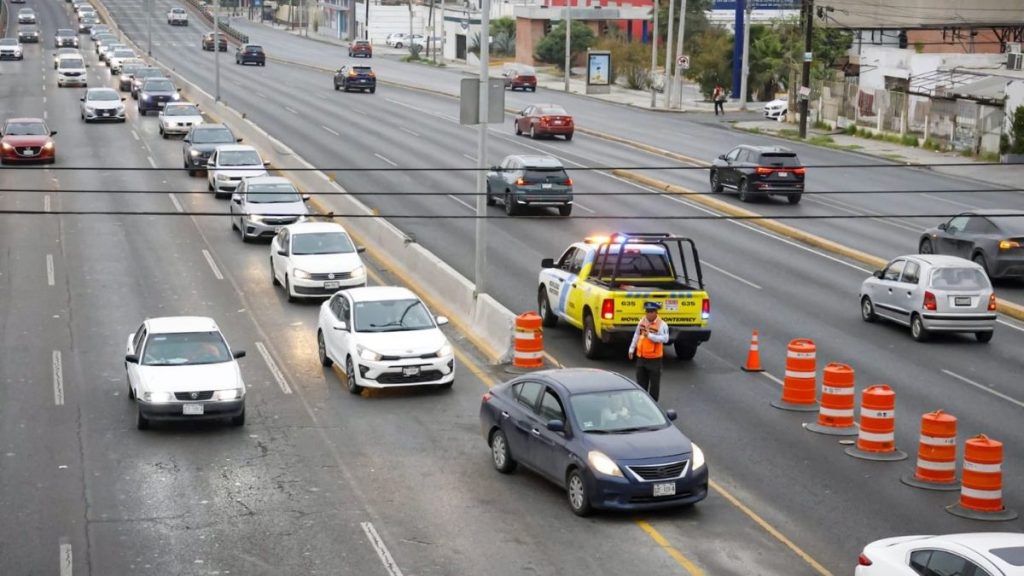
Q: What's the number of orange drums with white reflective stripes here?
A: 6